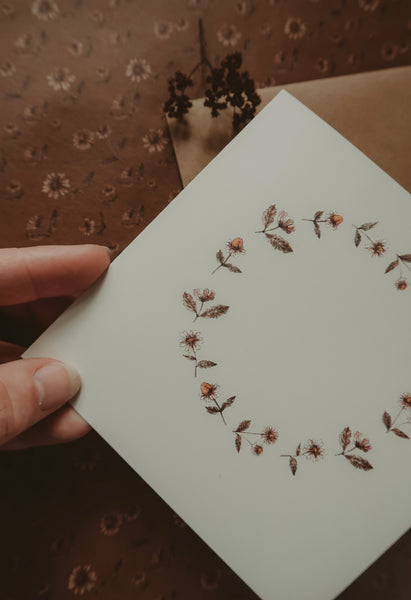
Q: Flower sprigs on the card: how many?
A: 12